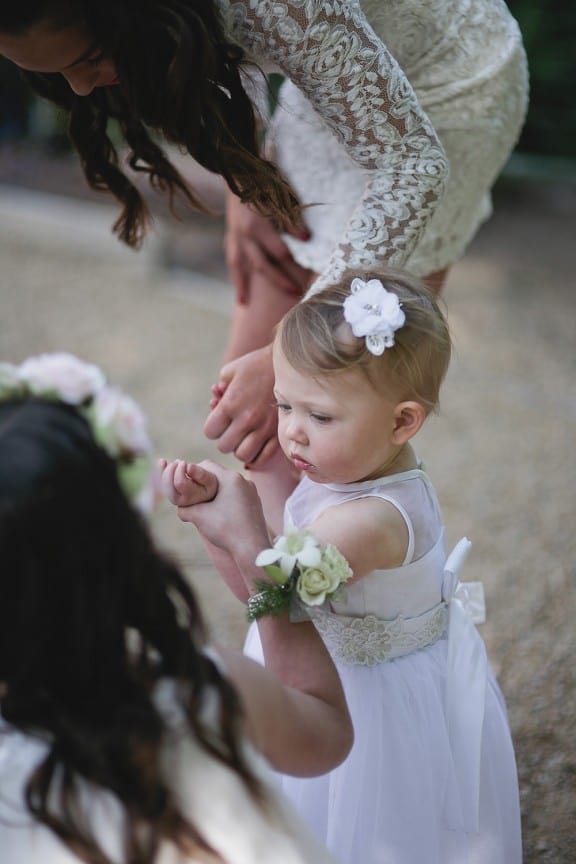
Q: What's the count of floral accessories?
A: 3